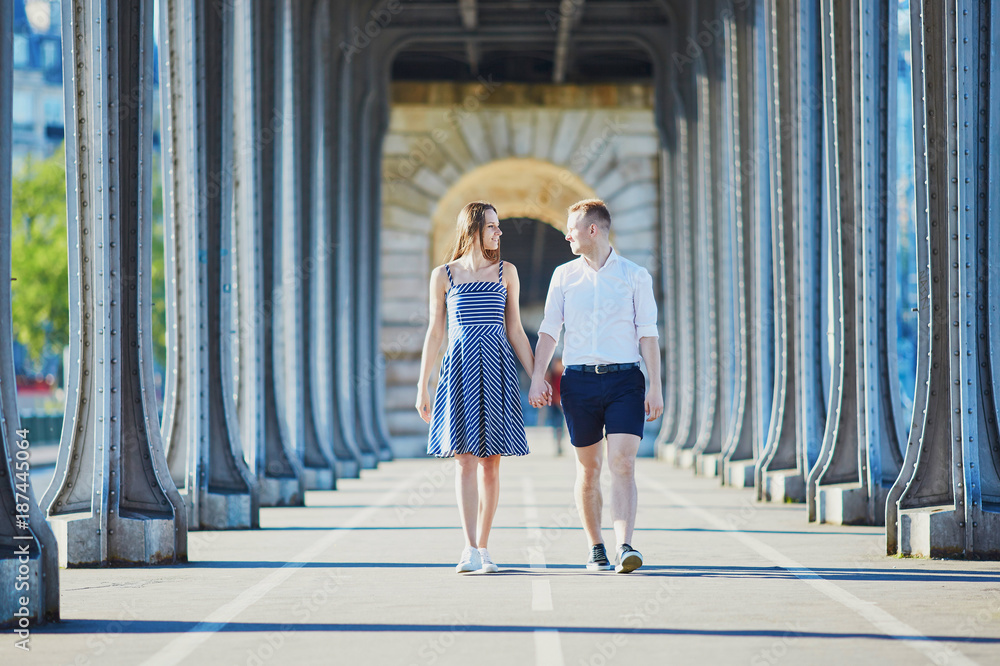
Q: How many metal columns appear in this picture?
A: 15